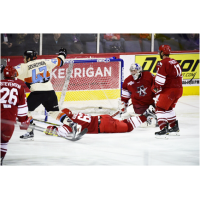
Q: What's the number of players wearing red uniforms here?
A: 4